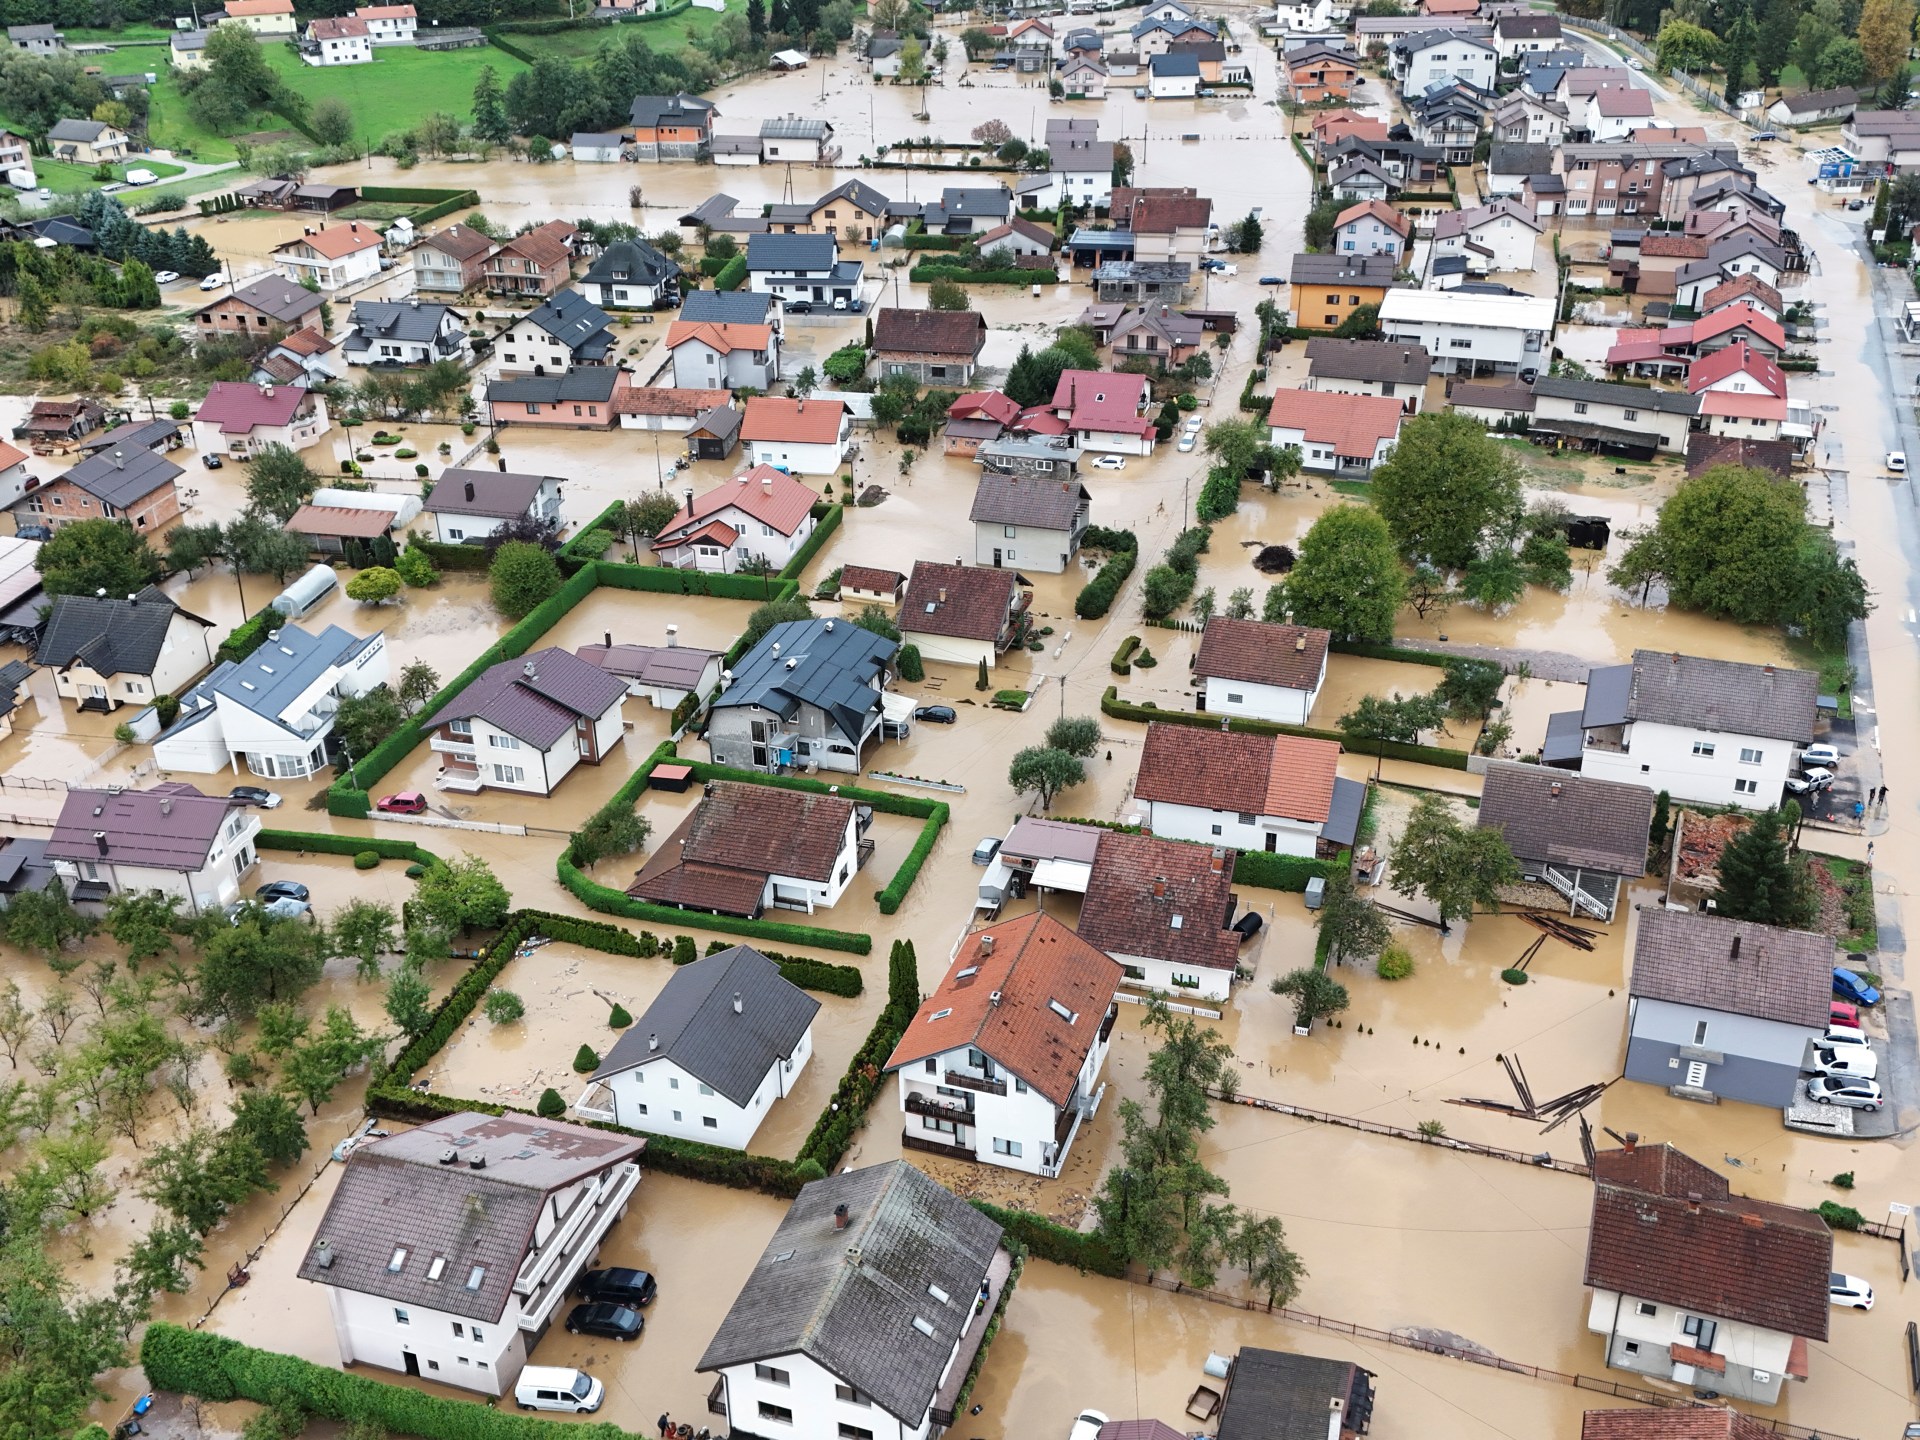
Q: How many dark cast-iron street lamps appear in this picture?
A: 0